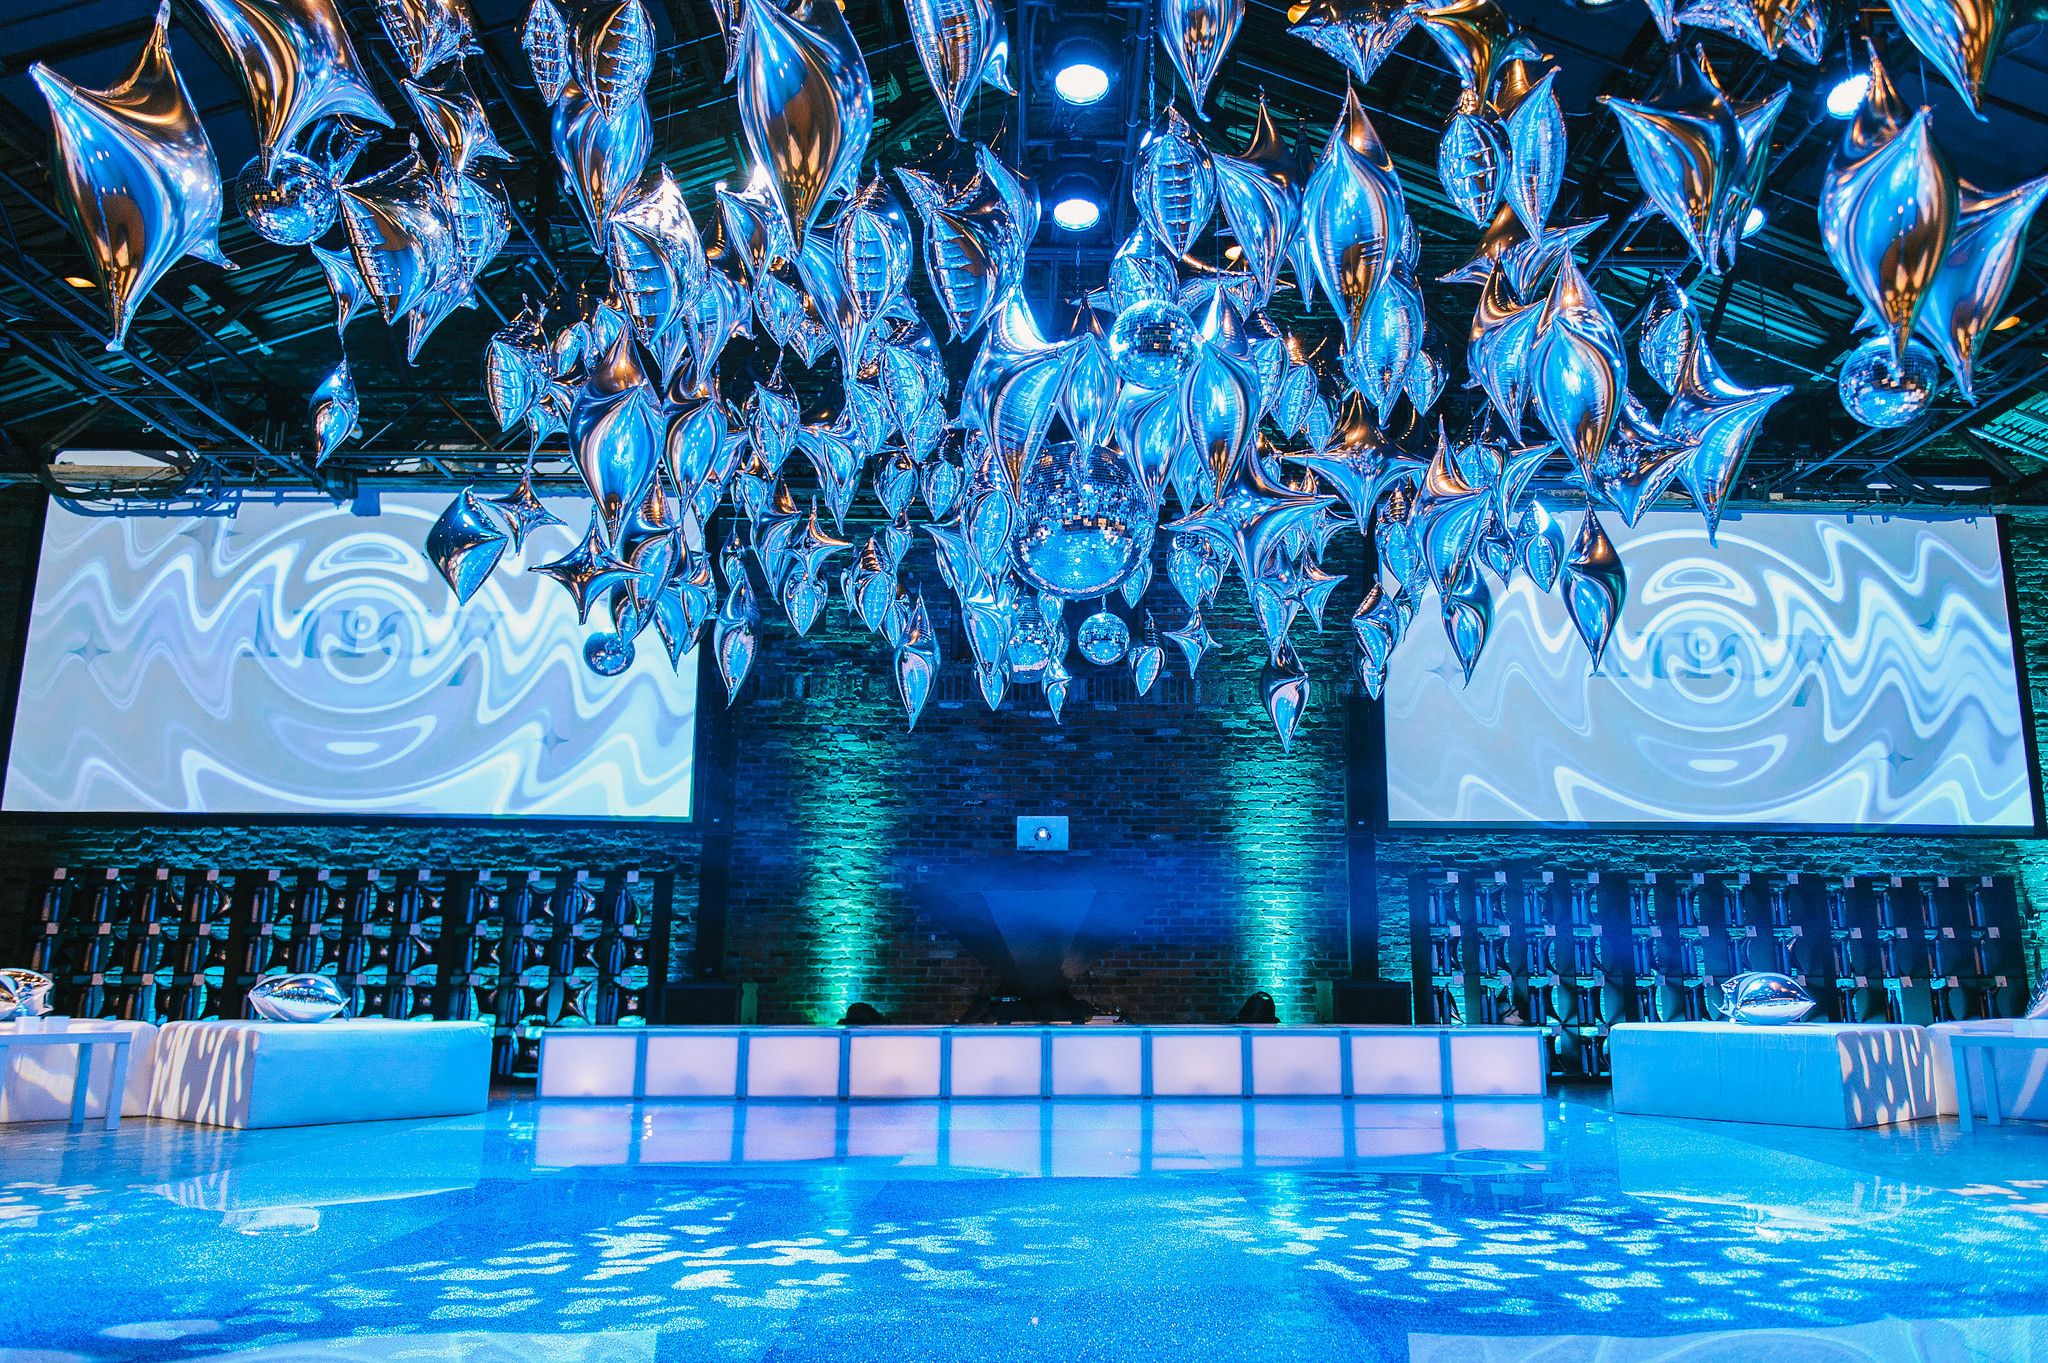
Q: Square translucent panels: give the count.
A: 10